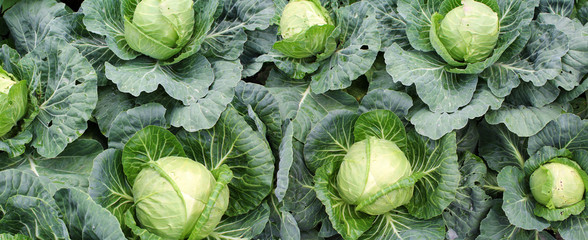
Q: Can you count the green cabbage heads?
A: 7